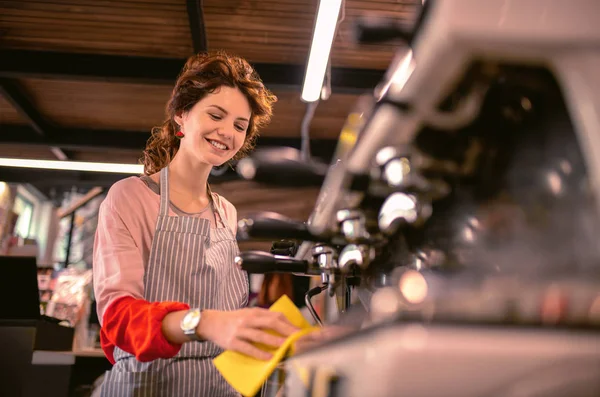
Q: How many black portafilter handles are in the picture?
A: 3